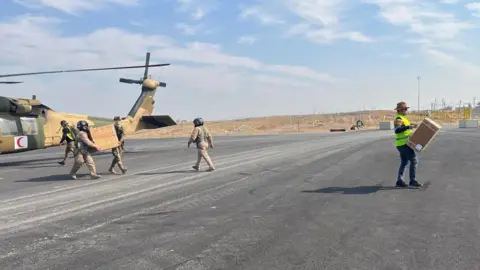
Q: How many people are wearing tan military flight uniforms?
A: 2